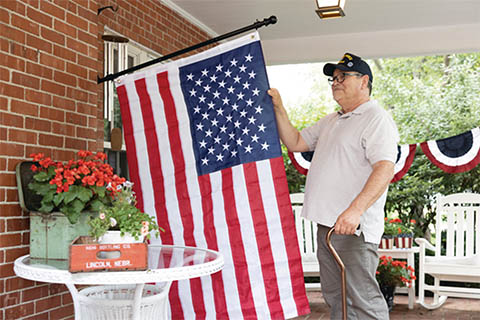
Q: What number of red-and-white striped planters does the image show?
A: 2